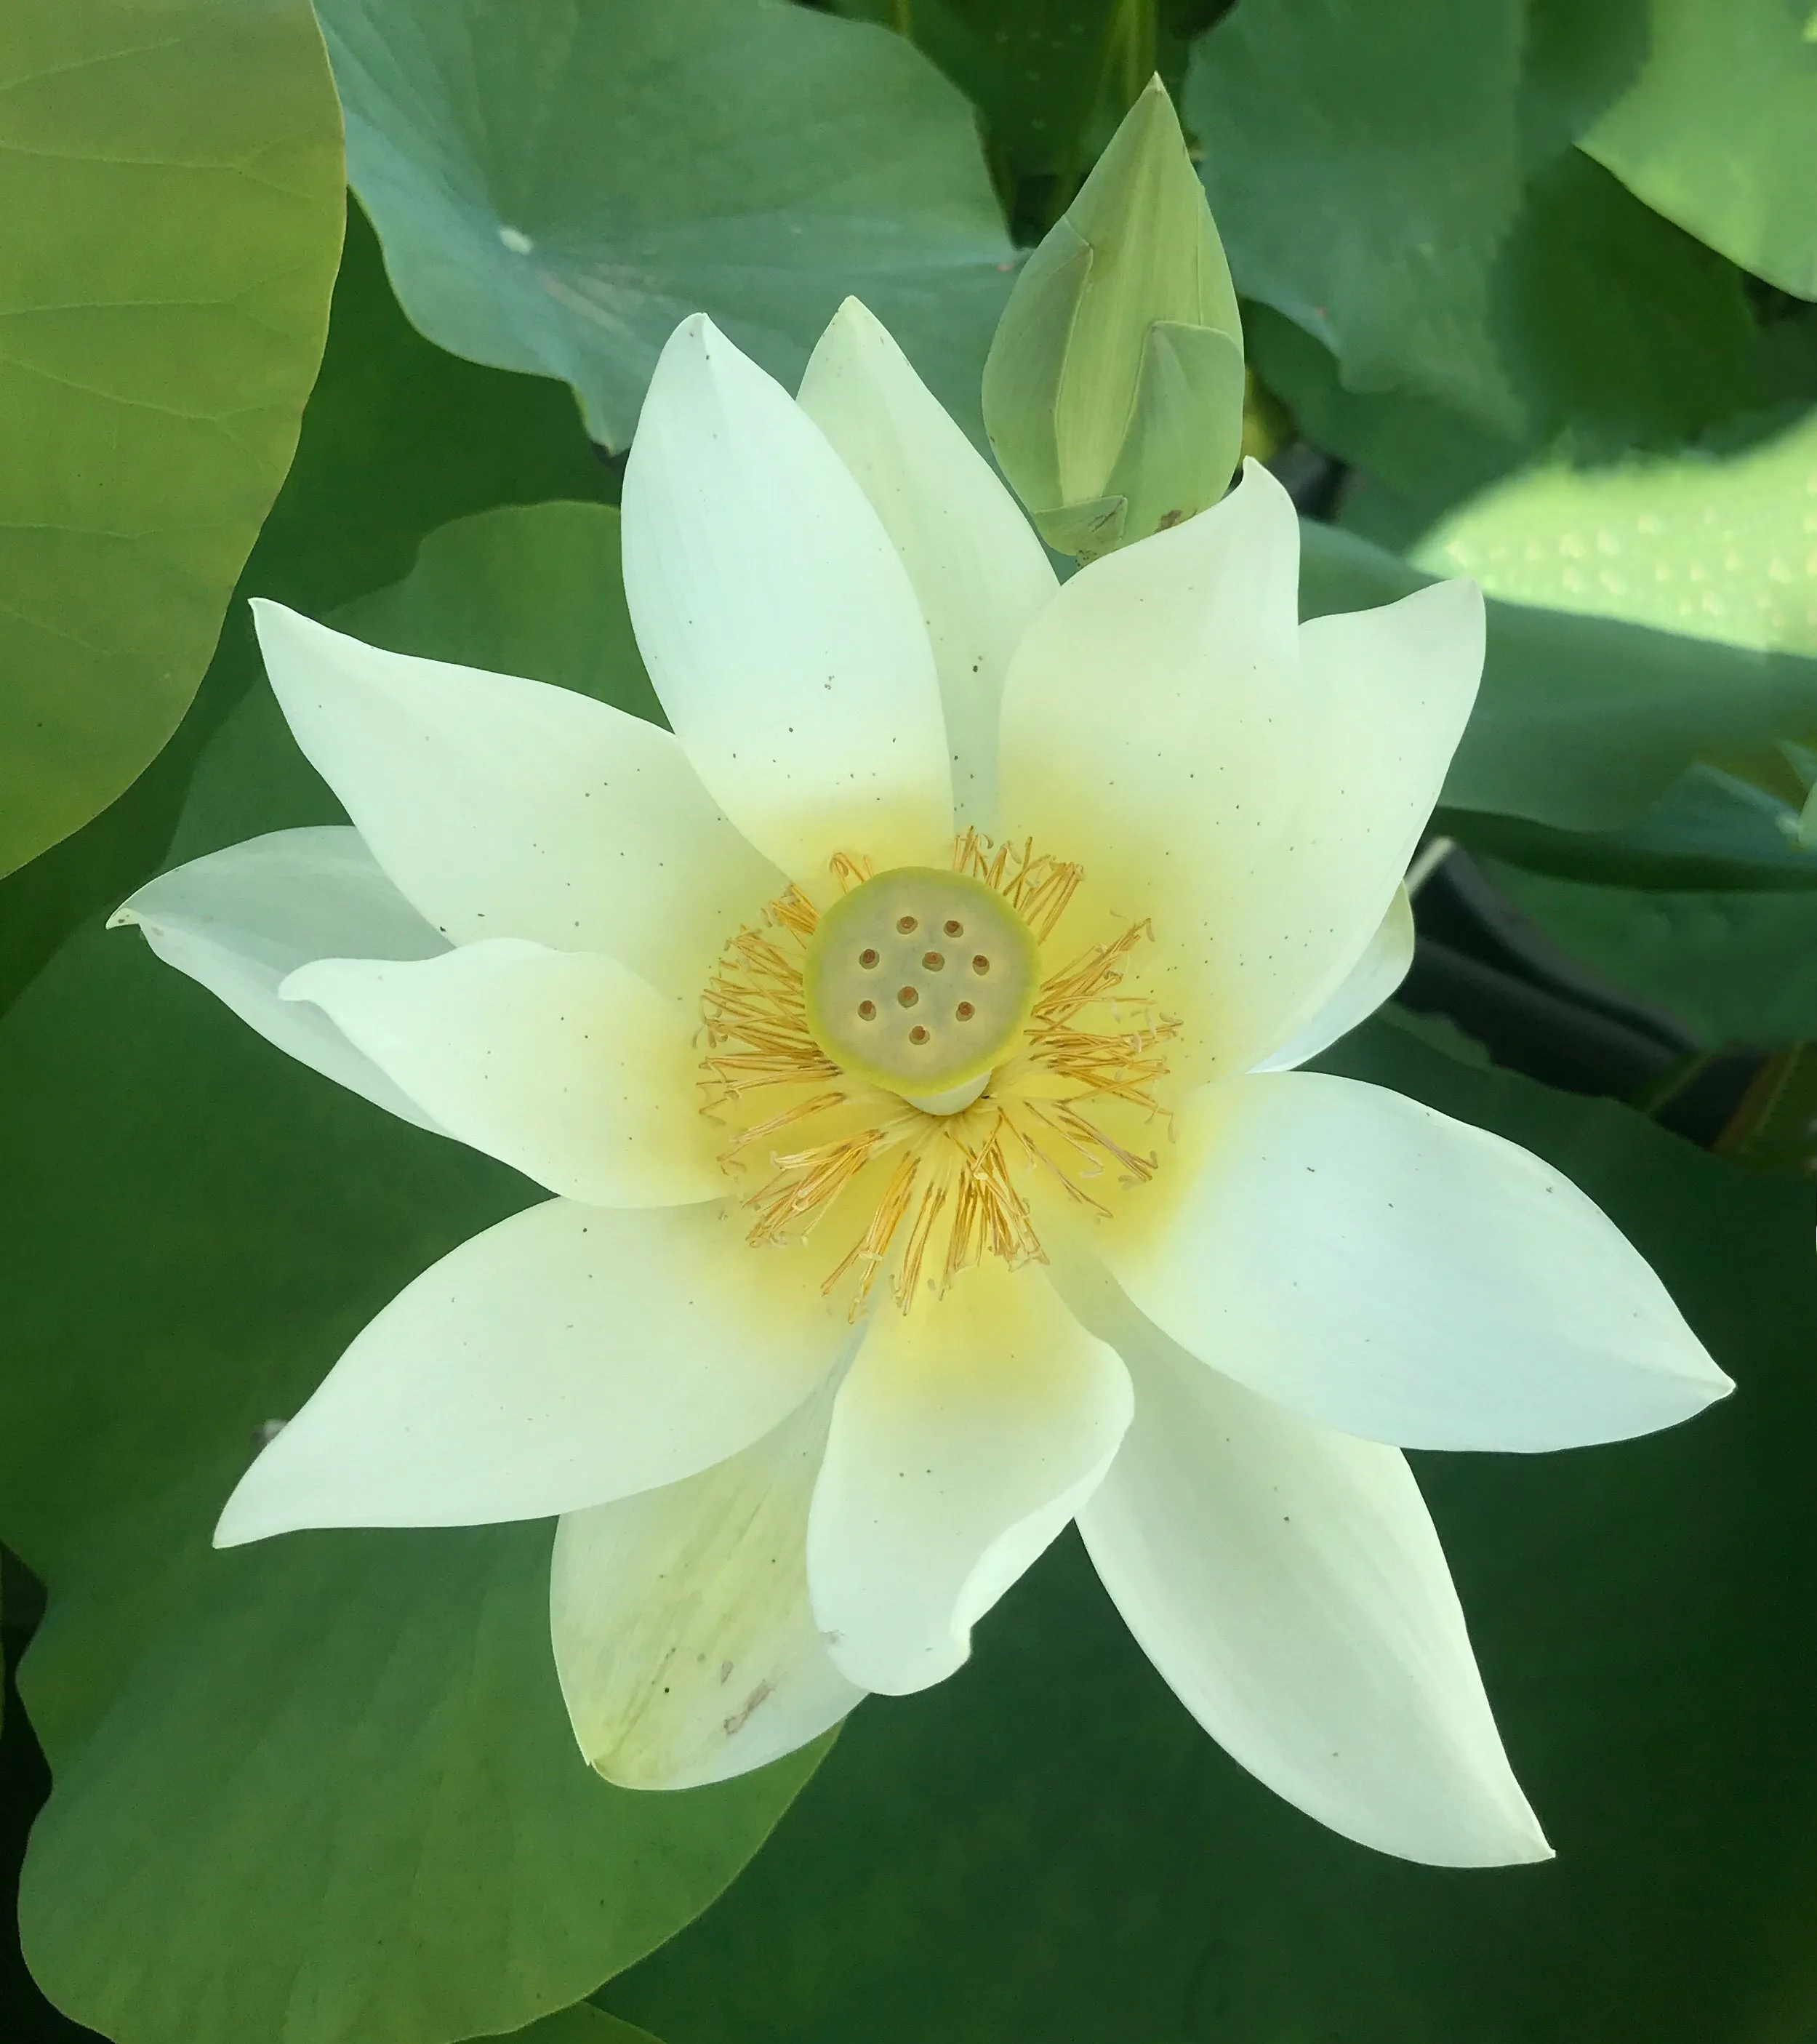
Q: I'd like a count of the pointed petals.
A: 10